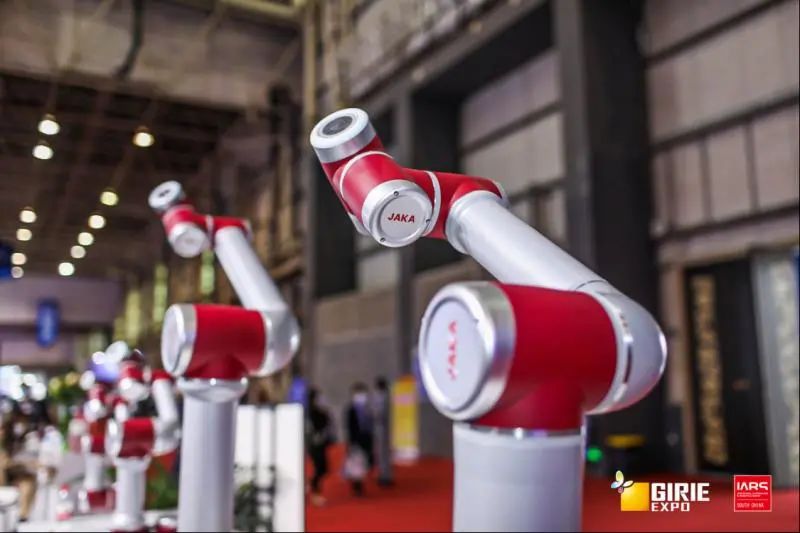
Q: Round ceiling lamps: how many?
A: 12